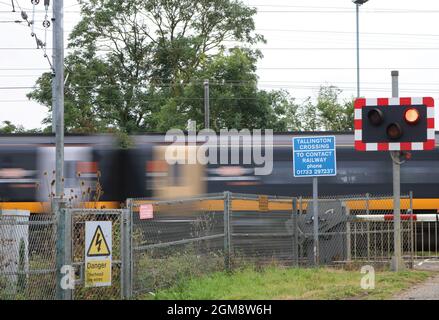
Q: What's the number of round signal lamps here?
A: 3